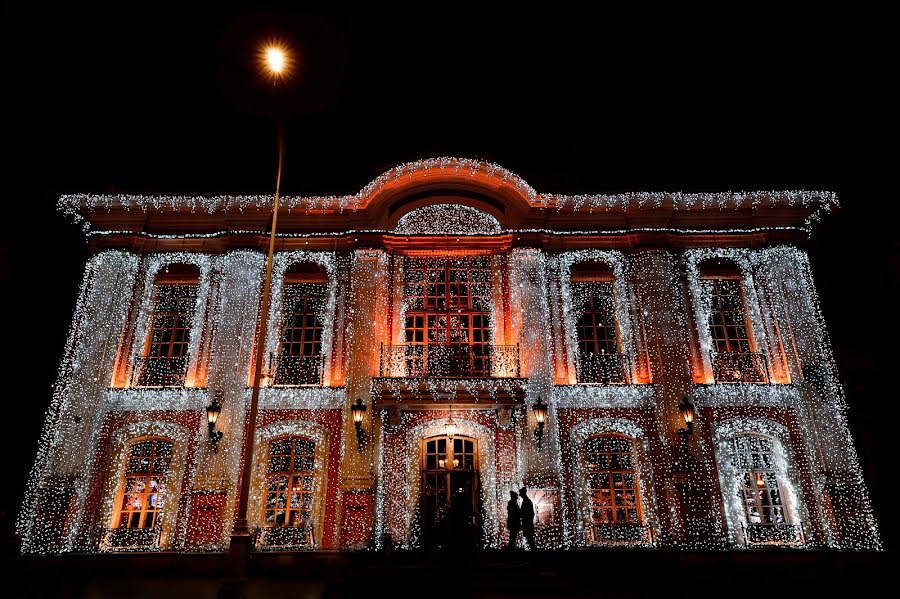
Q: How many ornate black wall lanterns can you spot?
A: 4